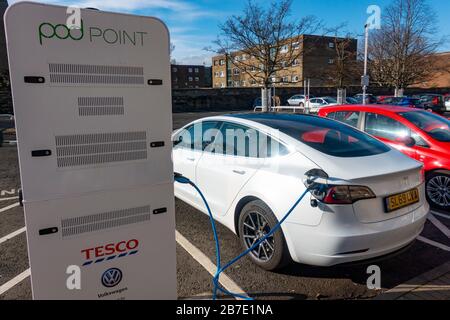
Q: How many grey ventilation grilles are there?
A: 4